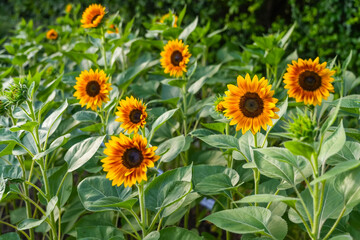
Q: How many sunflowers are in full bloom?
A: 7